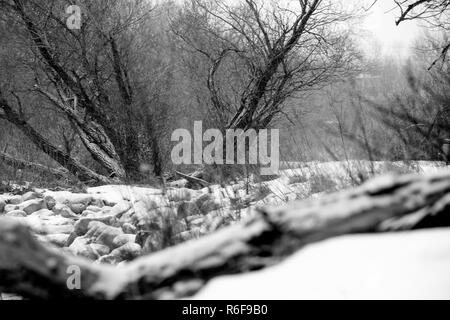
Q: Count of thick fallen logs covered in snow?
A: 1